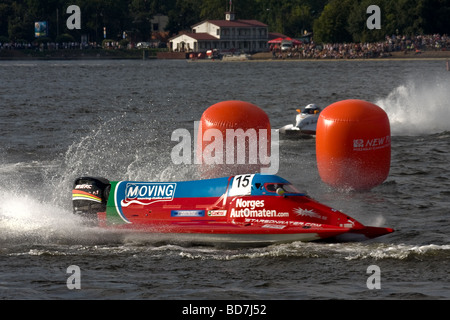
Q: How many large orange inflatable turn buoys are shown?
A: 2